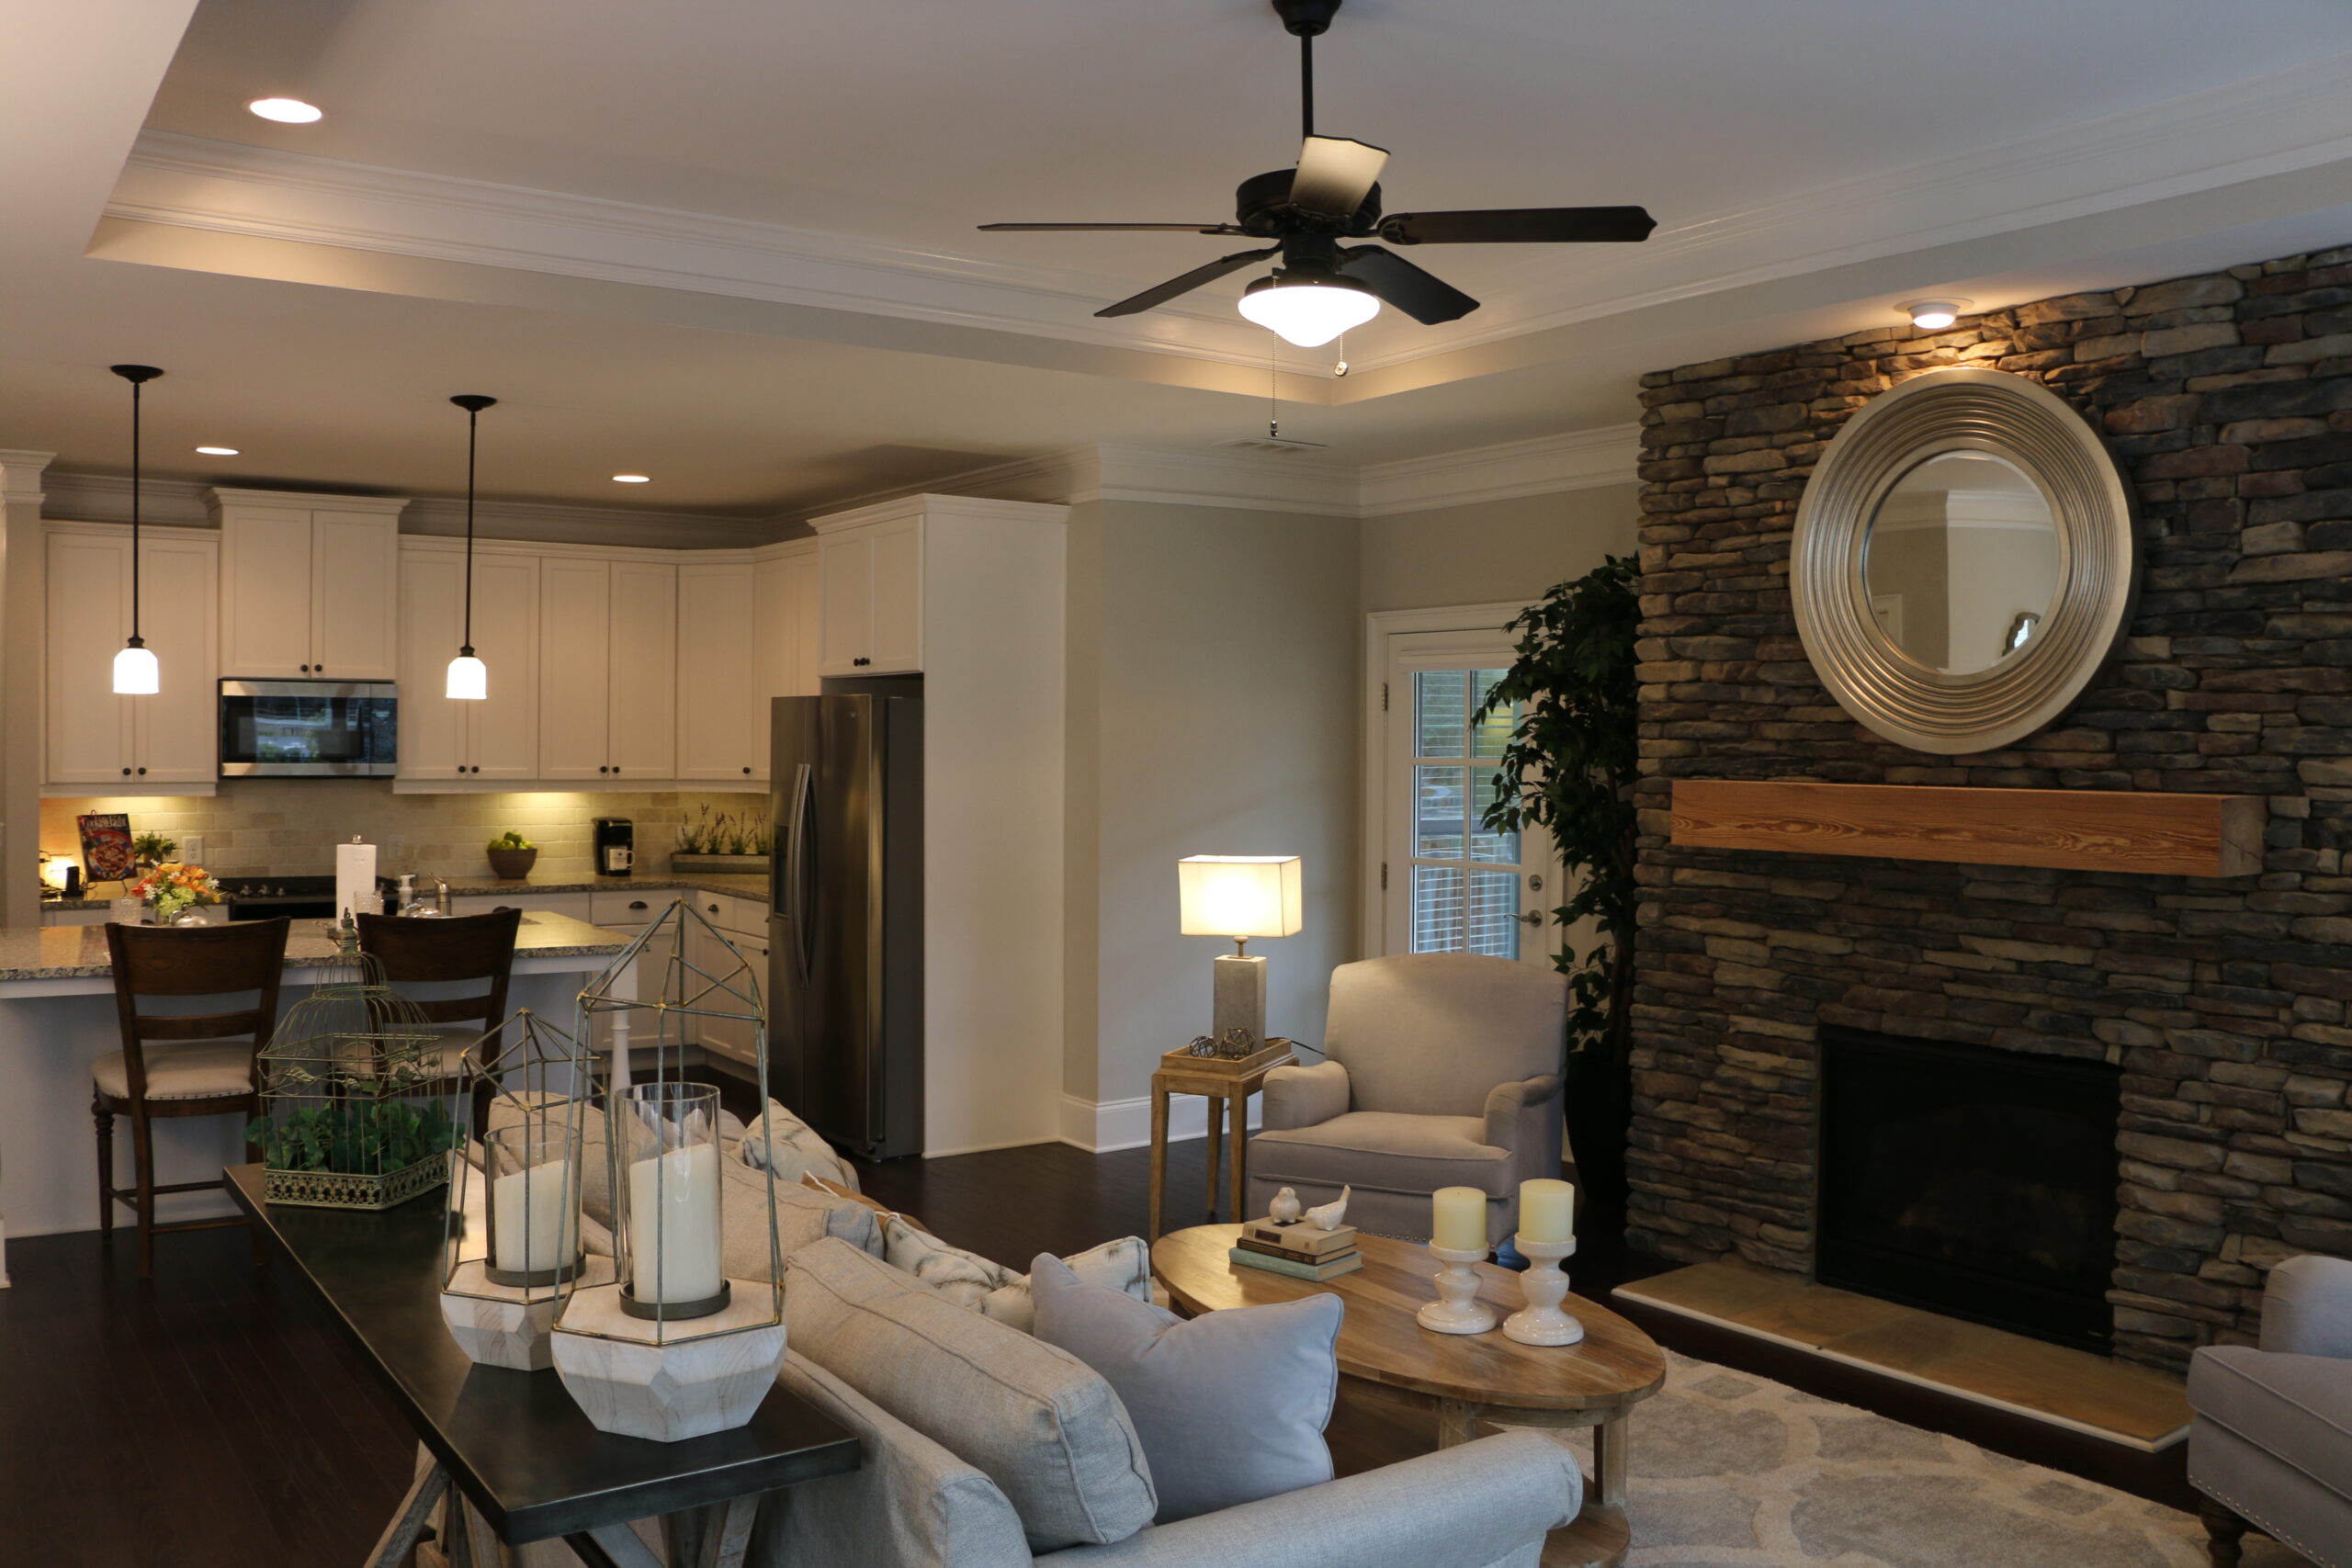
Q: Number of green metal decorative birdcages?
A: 1